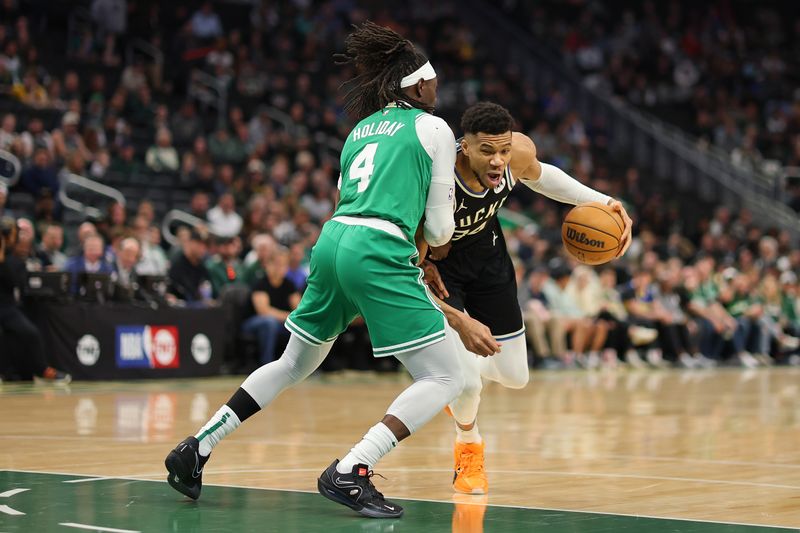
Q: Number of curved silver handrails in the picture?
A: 3